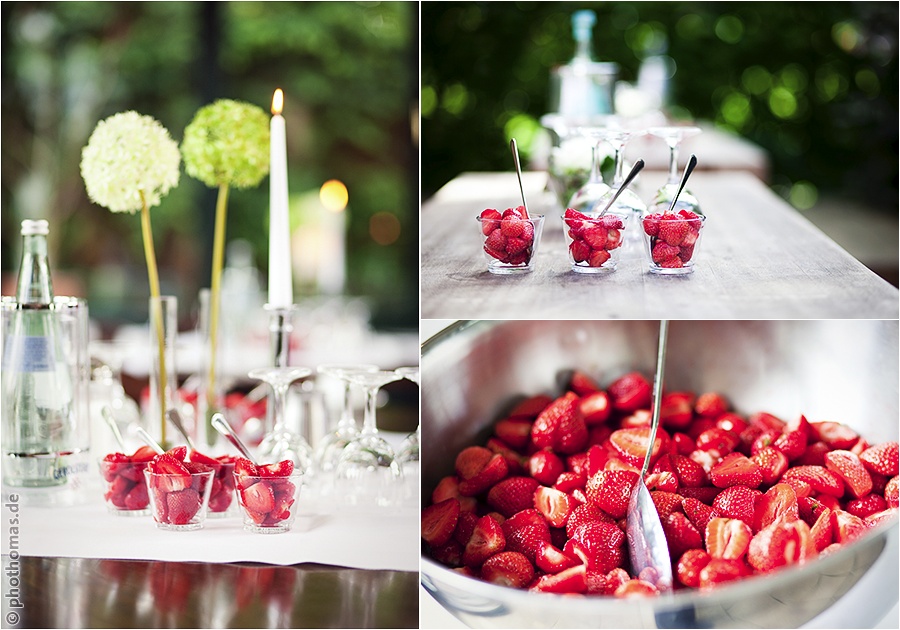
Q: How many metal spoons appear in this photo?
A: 8